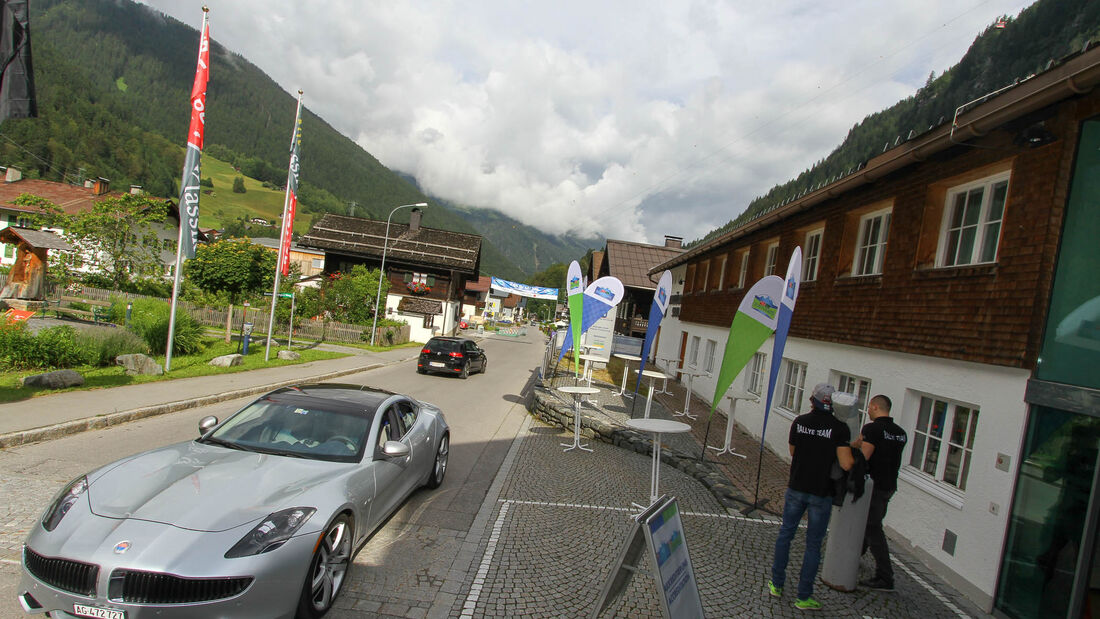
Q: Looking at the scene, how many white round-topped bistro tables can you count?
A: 9